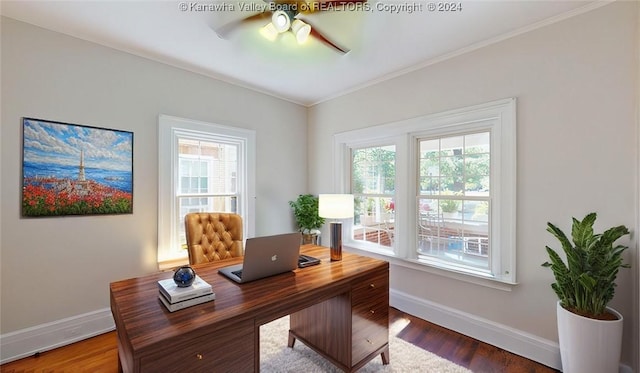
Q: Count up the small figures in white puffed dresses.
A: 0